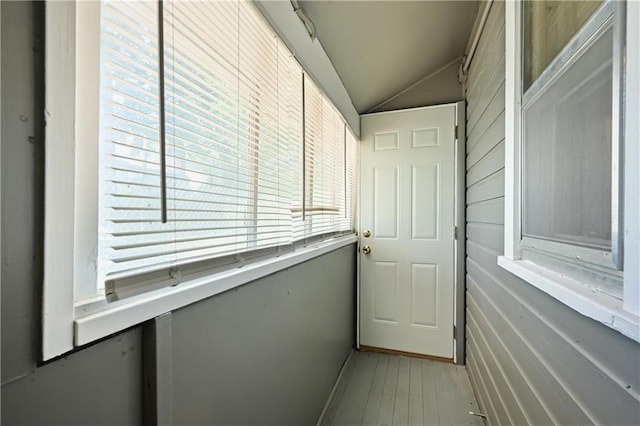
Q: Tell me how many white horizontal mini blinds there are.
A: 3